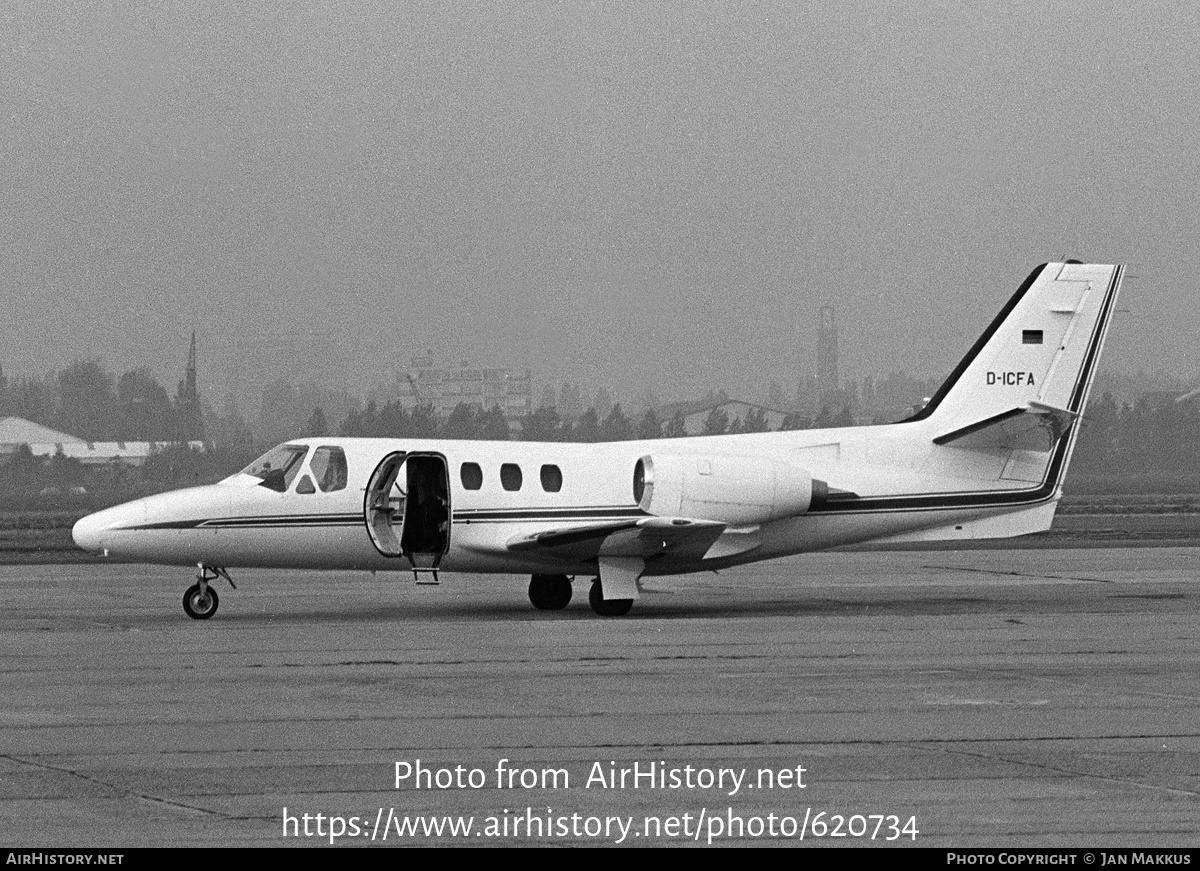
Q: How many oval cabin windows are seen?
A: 3